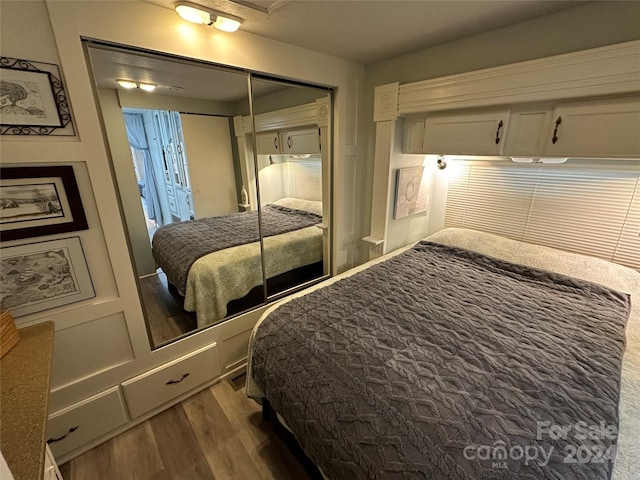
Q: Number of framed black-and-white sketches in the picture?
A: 3